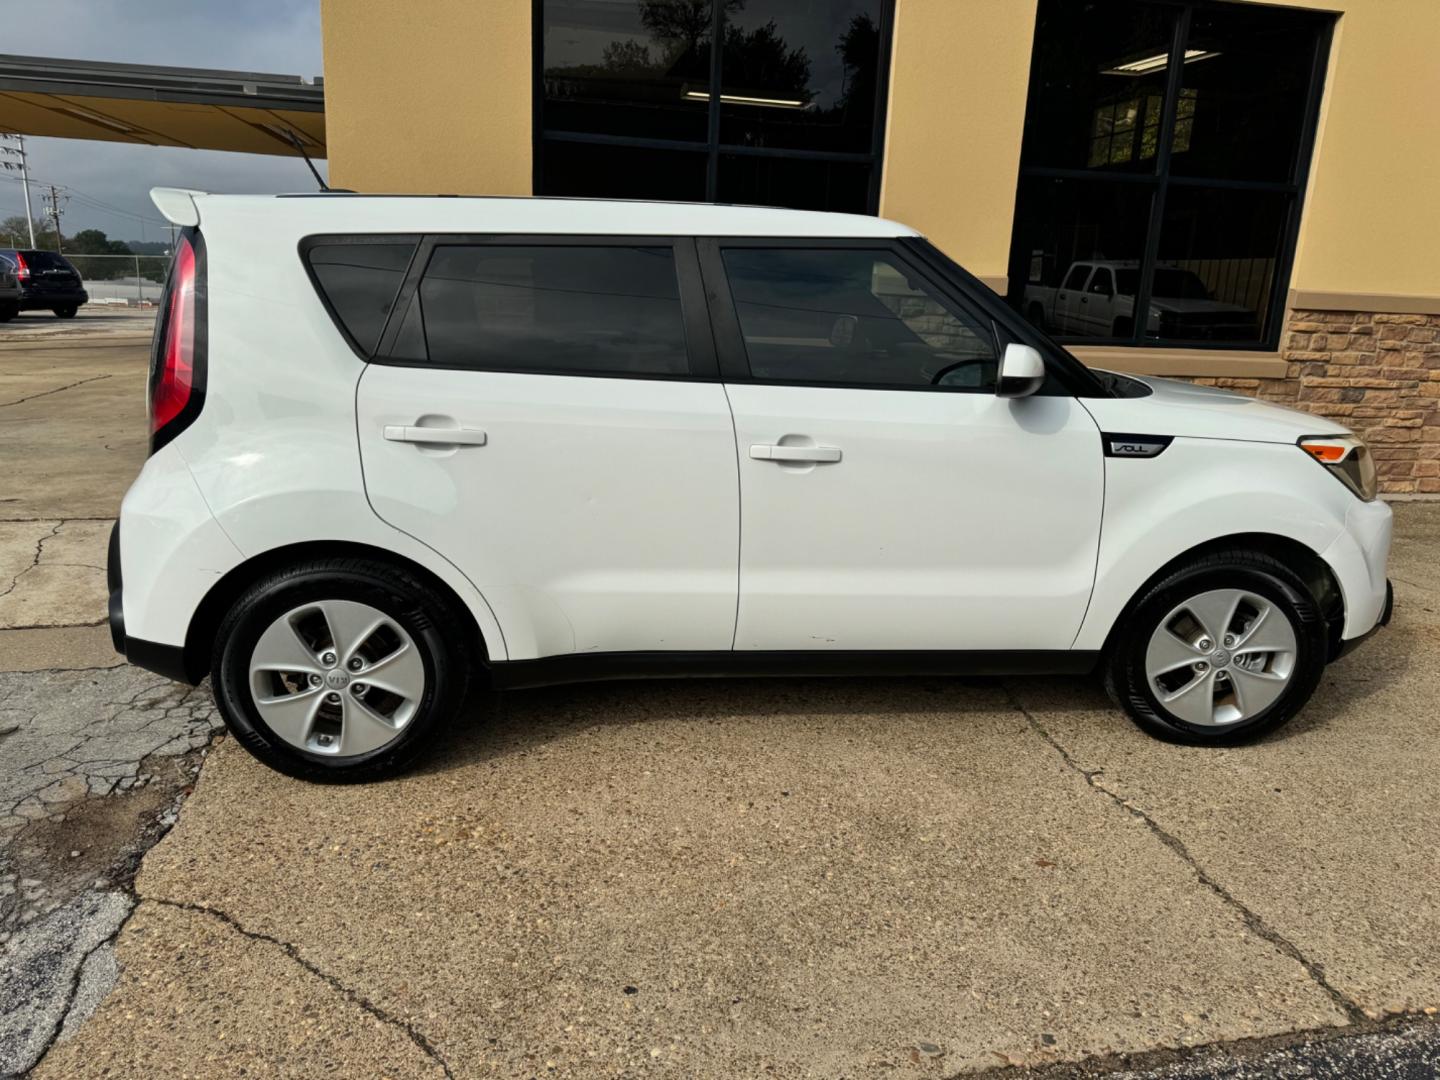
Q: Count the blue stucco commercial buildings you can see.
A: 0